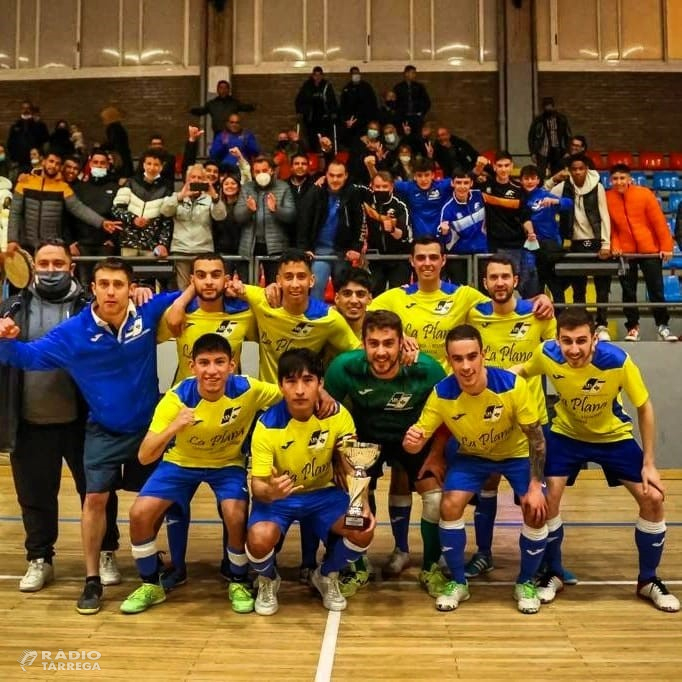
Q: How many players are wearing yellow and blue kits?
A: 9